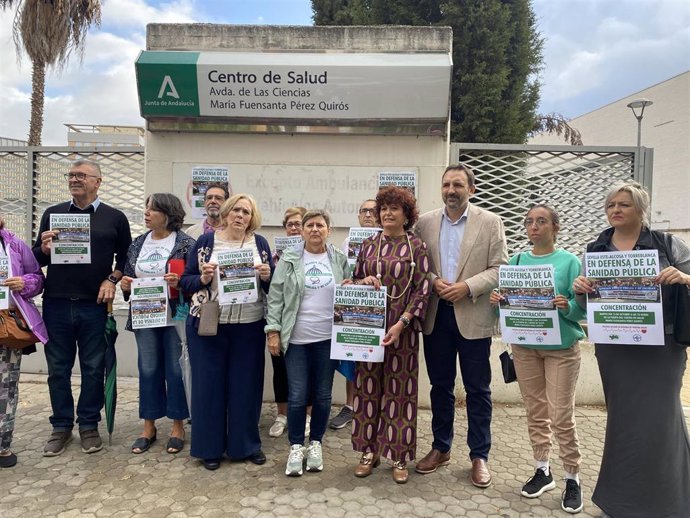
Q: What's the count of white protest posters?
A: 11